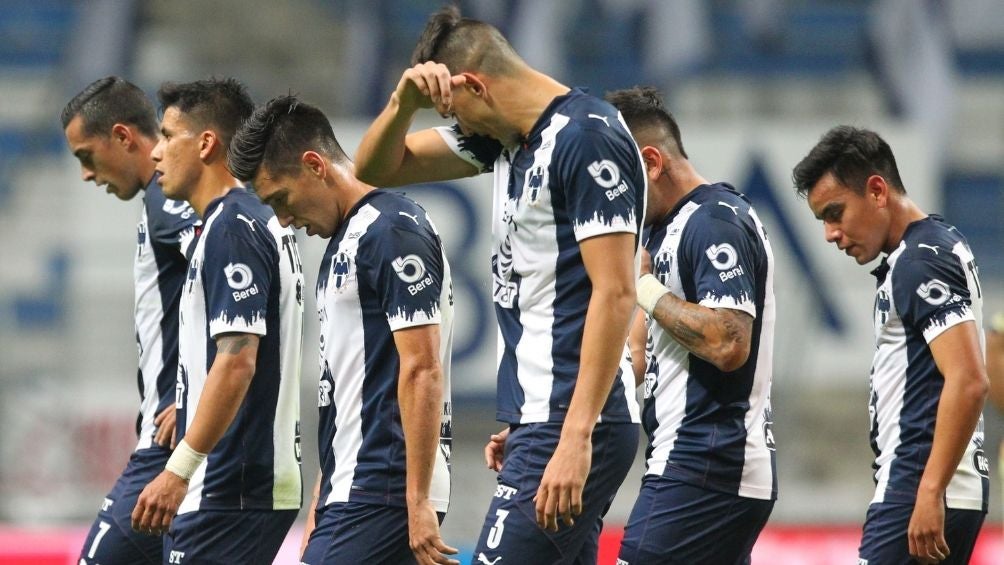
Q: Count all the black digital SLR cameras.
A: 0